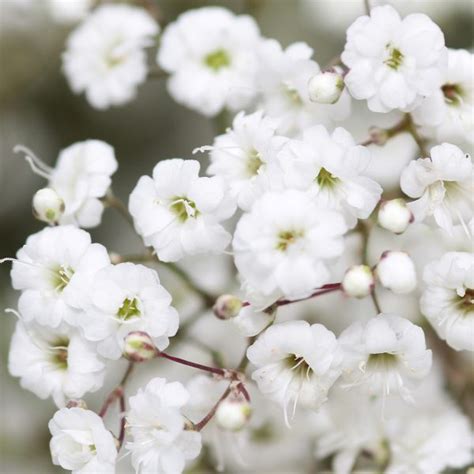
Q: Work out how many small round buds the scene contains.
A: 8